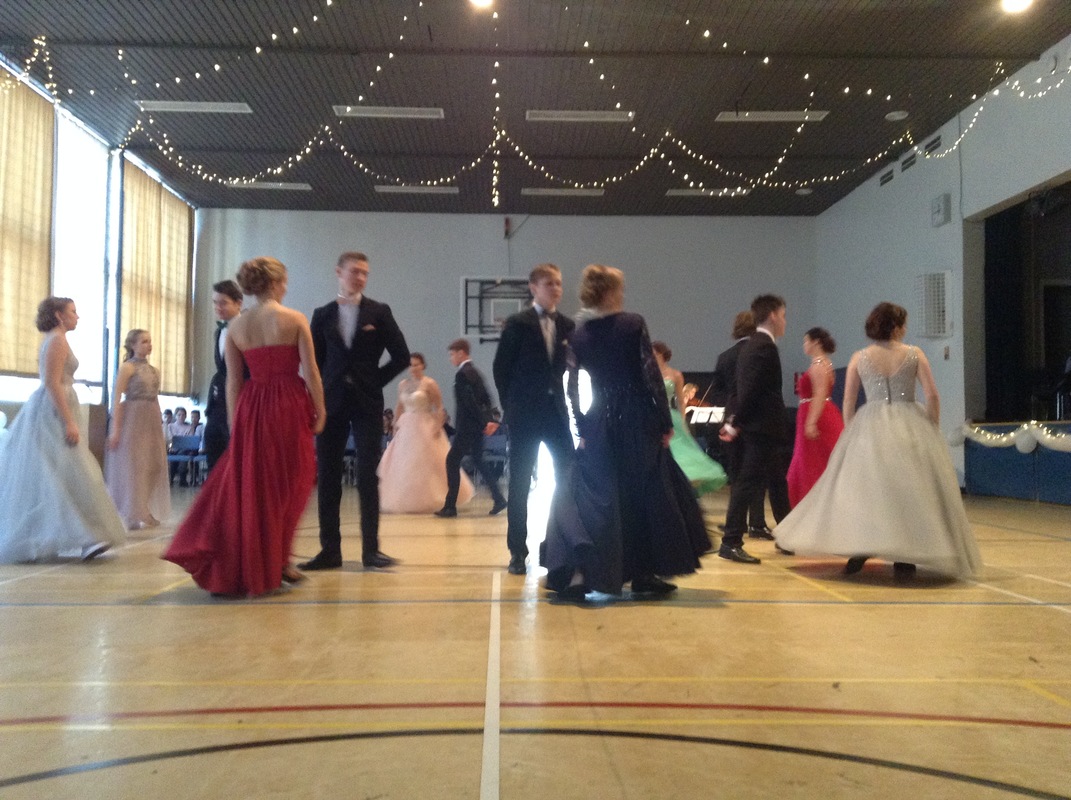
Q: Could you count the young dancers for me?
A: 14